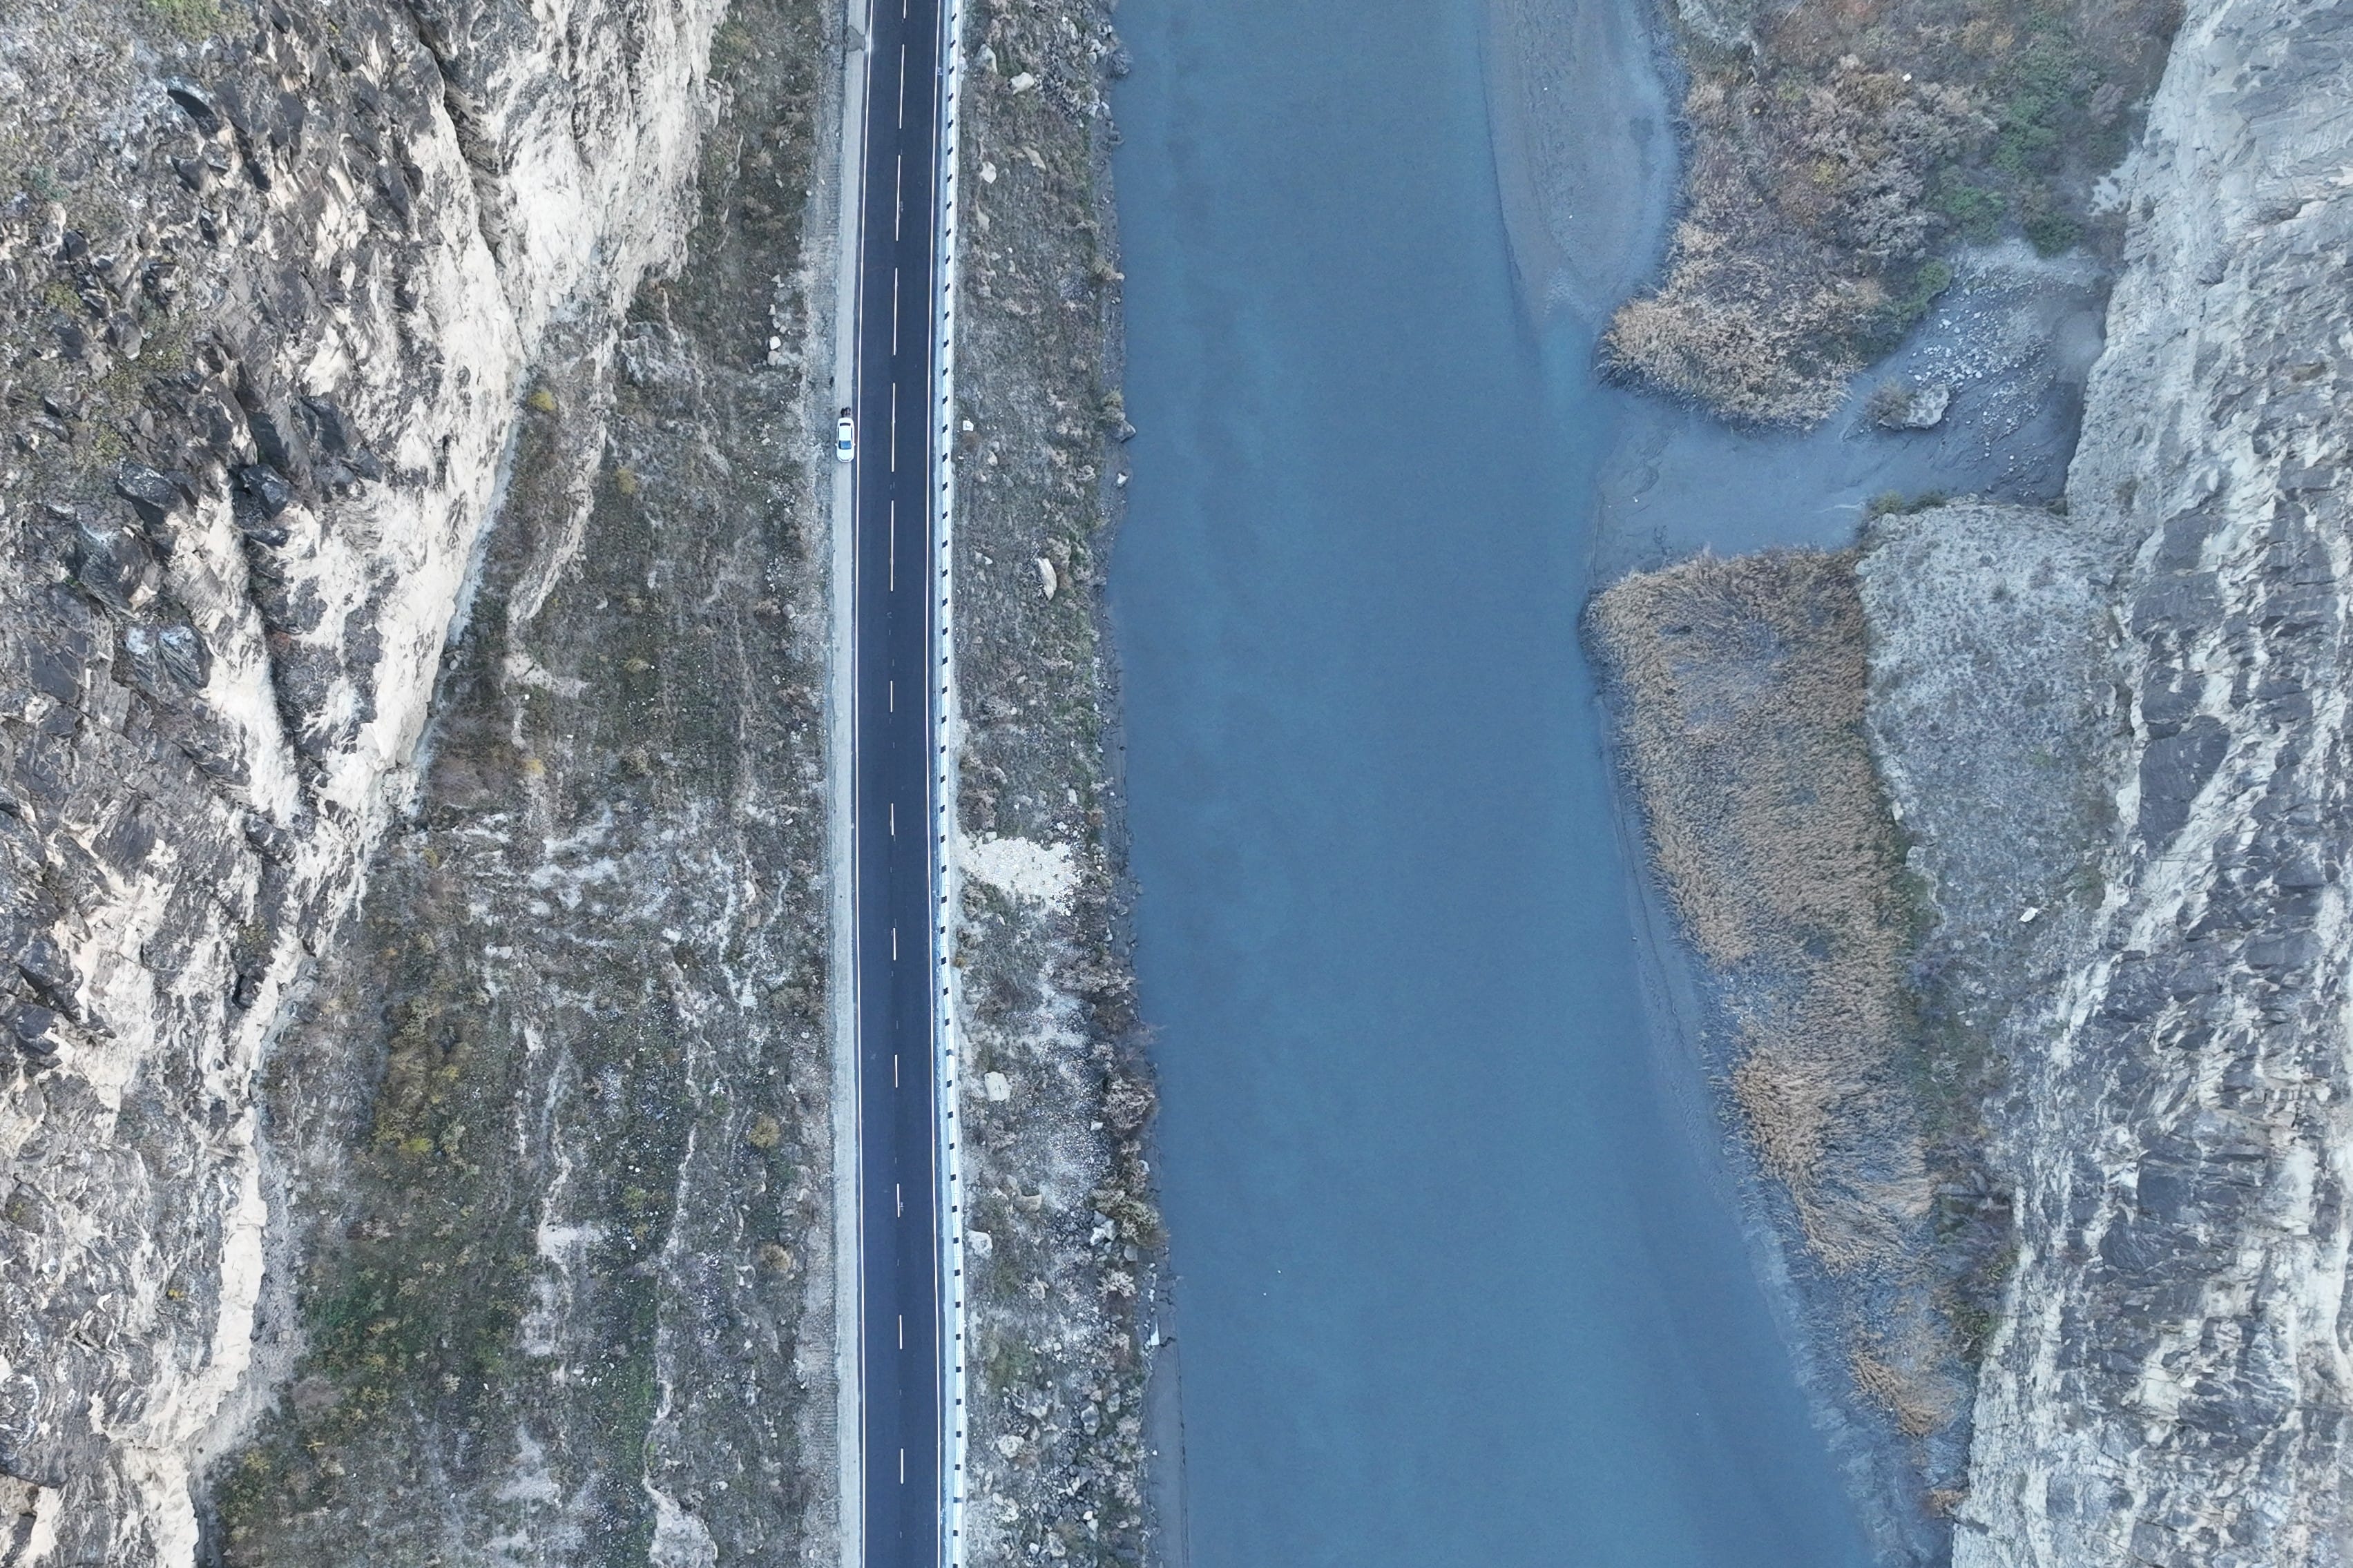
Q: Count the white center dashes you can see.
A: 13